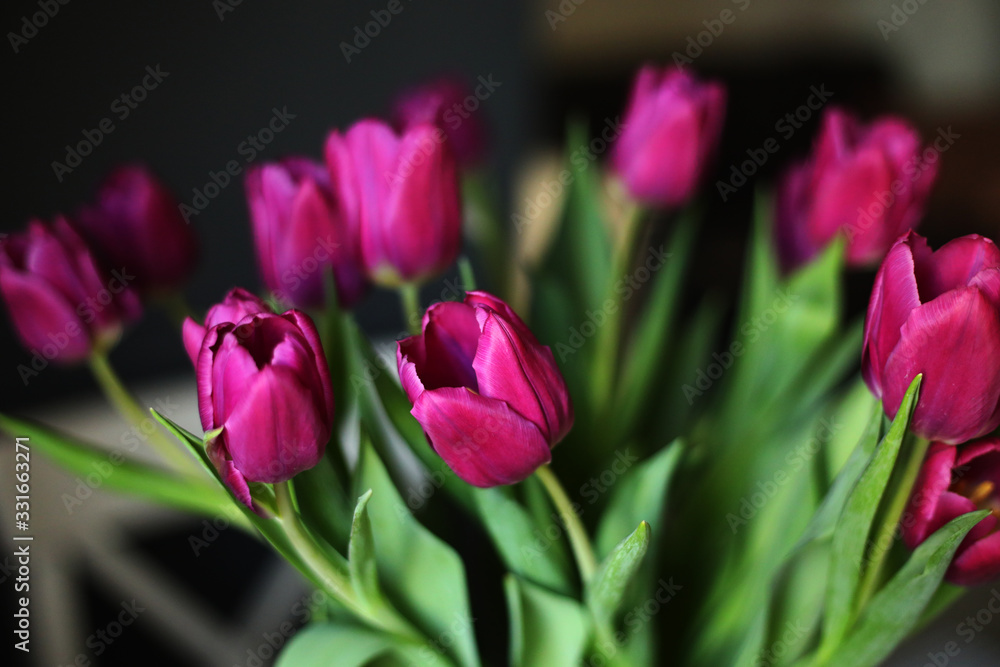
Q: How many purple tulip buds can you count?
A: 11